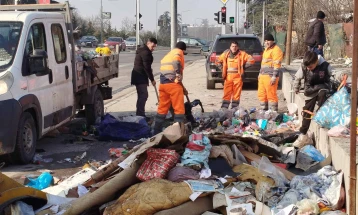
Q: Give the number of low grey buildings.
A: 1